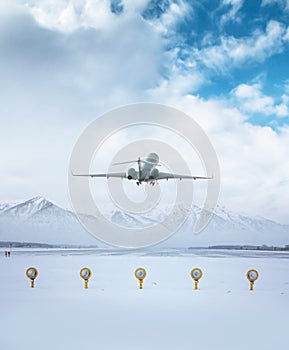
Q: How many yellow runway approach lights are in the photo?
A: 5